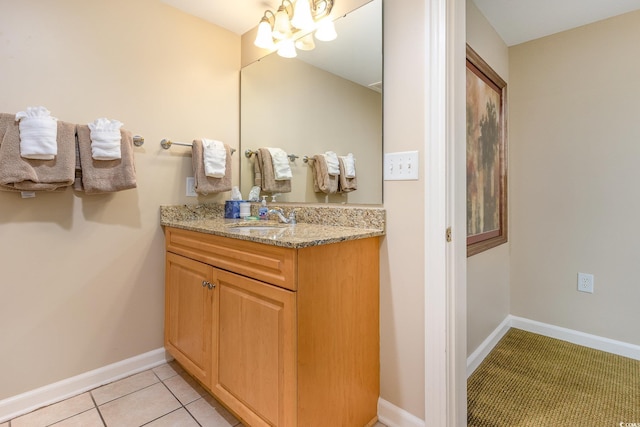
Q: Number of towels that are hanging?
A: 6